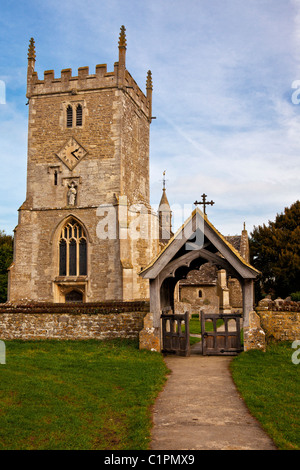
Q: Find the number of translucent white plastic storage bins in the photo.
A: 0